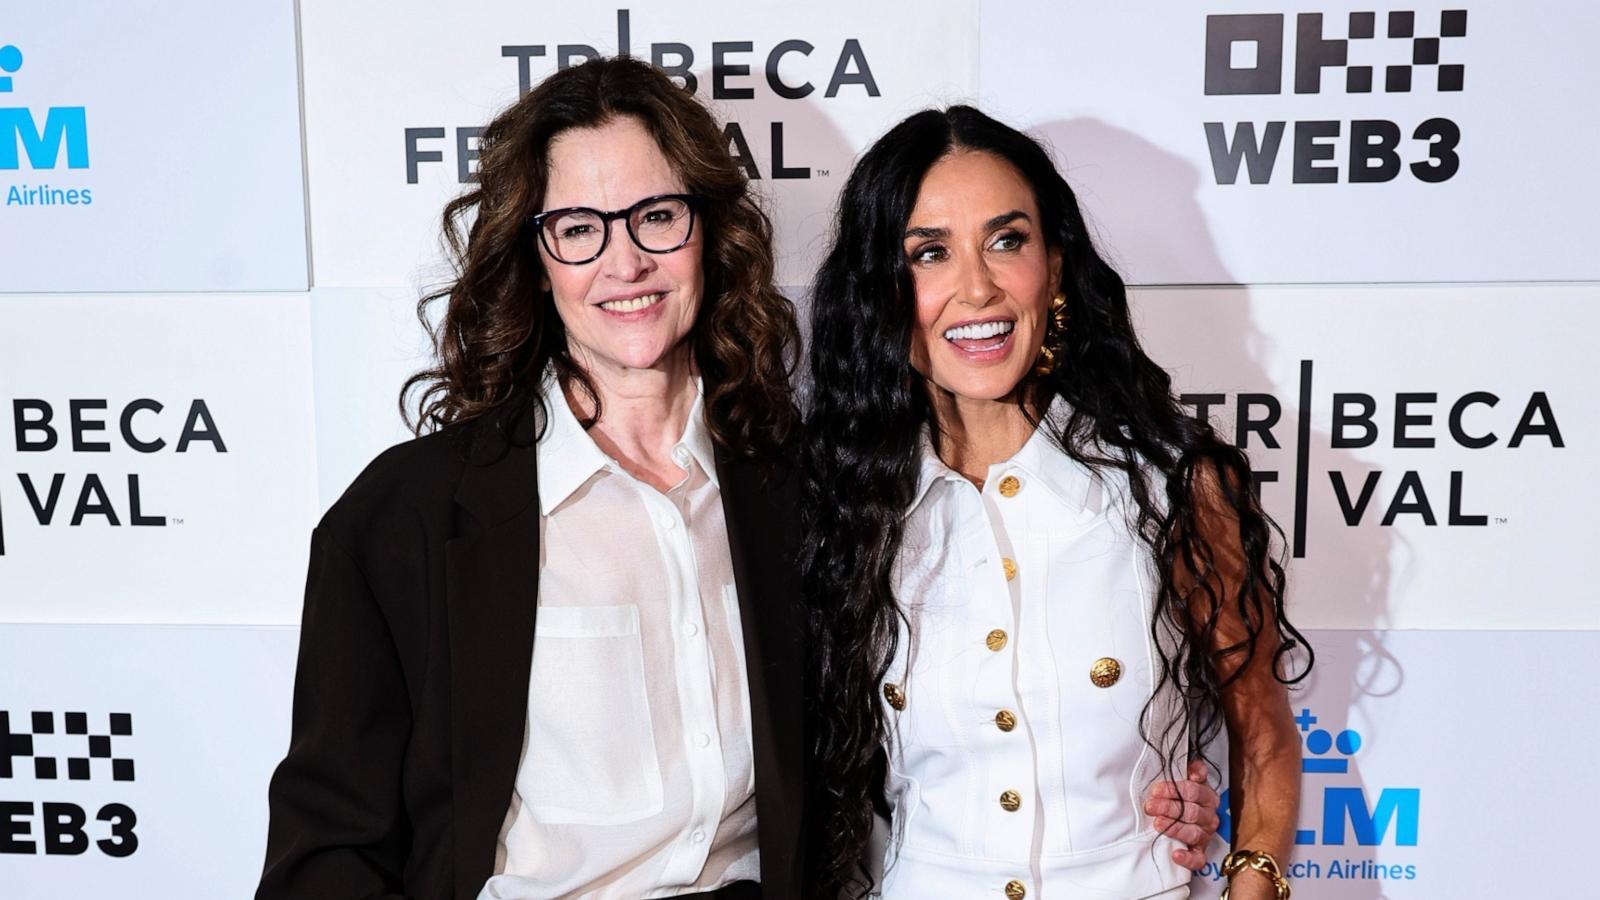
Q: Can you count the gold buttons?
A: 8